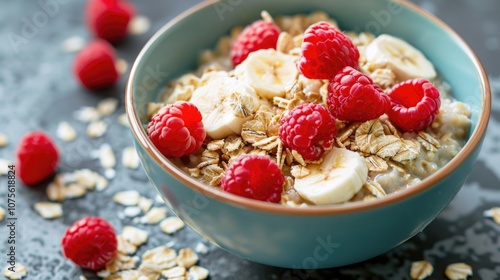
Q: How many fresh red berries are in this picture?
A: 11